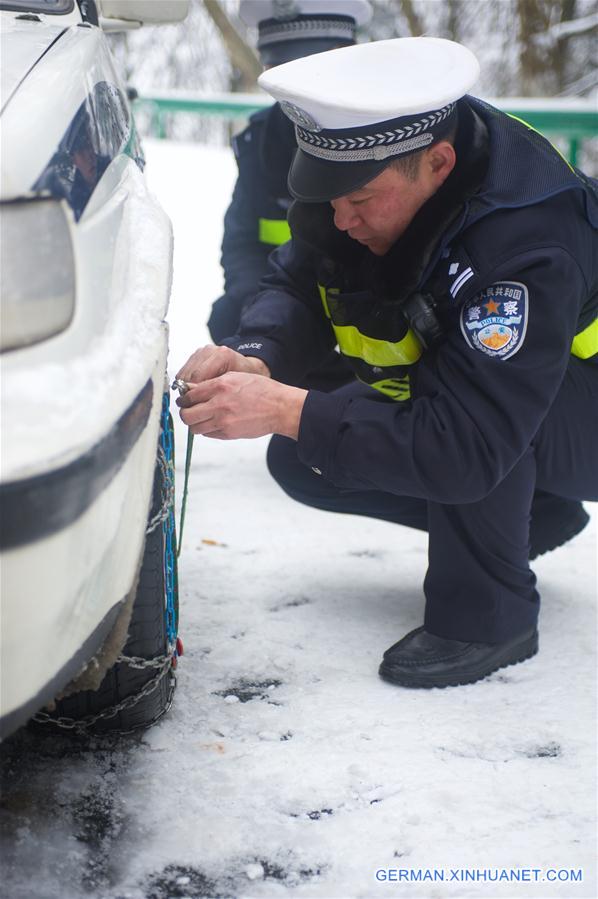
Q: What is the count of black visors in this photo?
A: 2